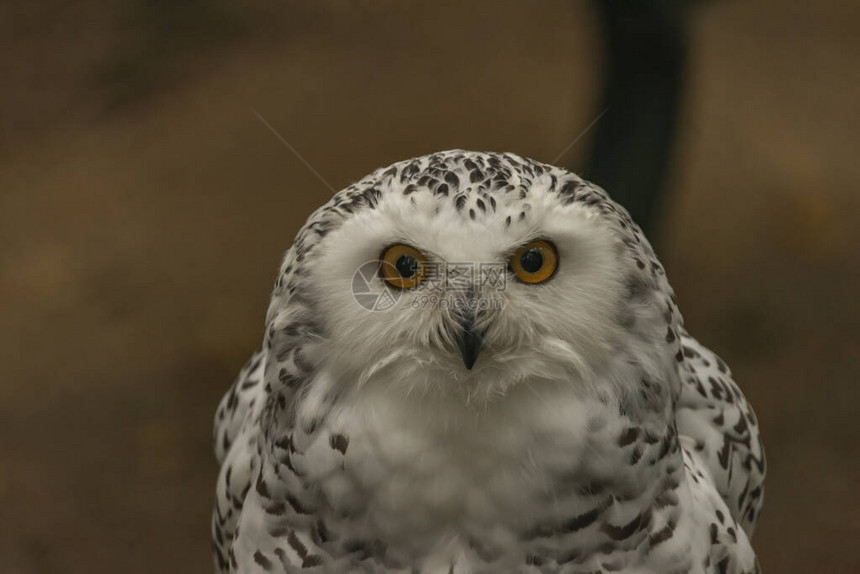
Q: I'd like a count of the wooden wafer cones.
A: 0